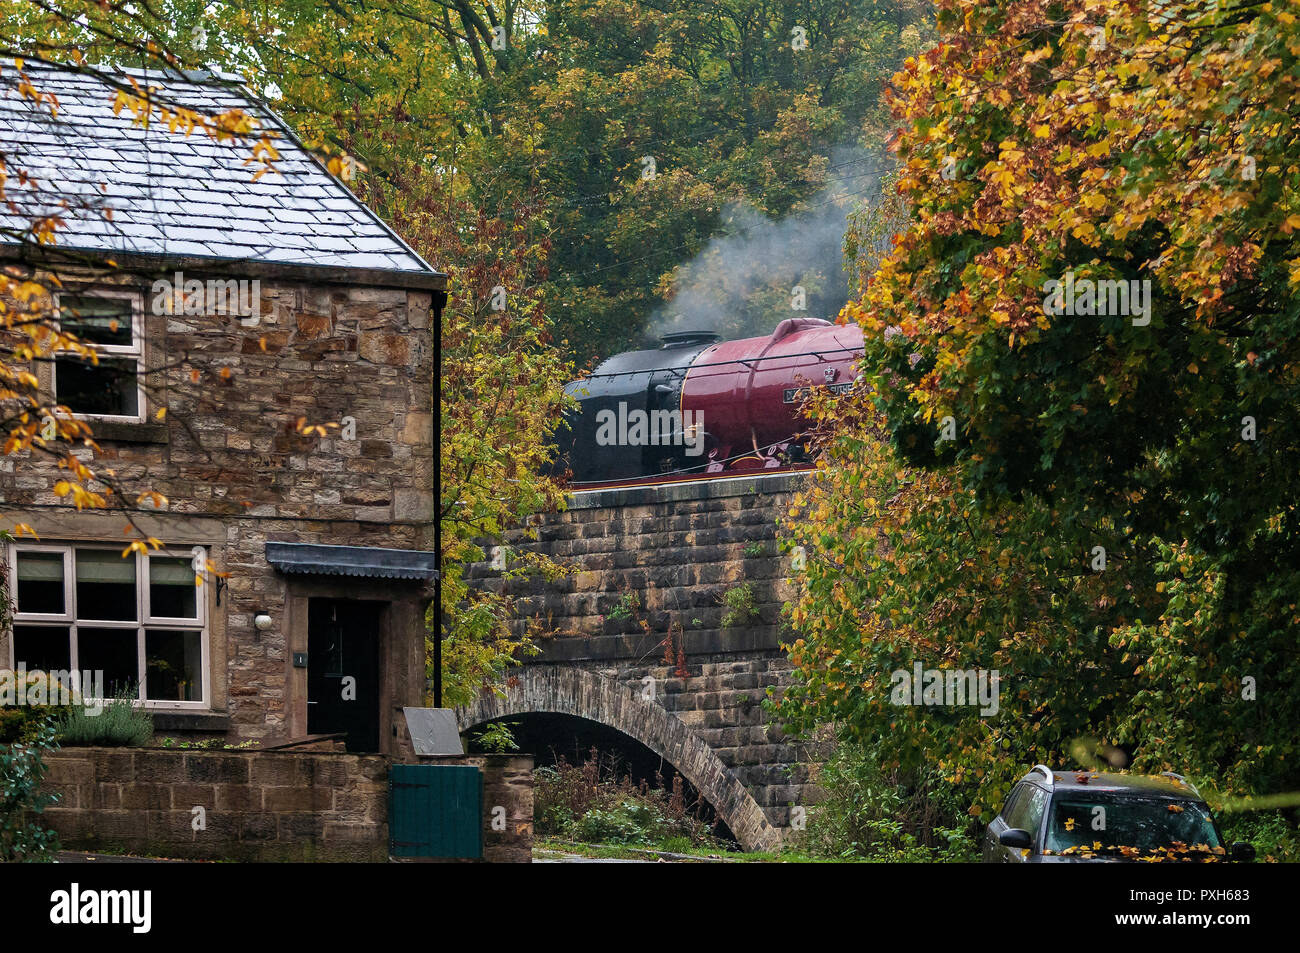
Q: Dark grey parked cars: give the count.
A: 1